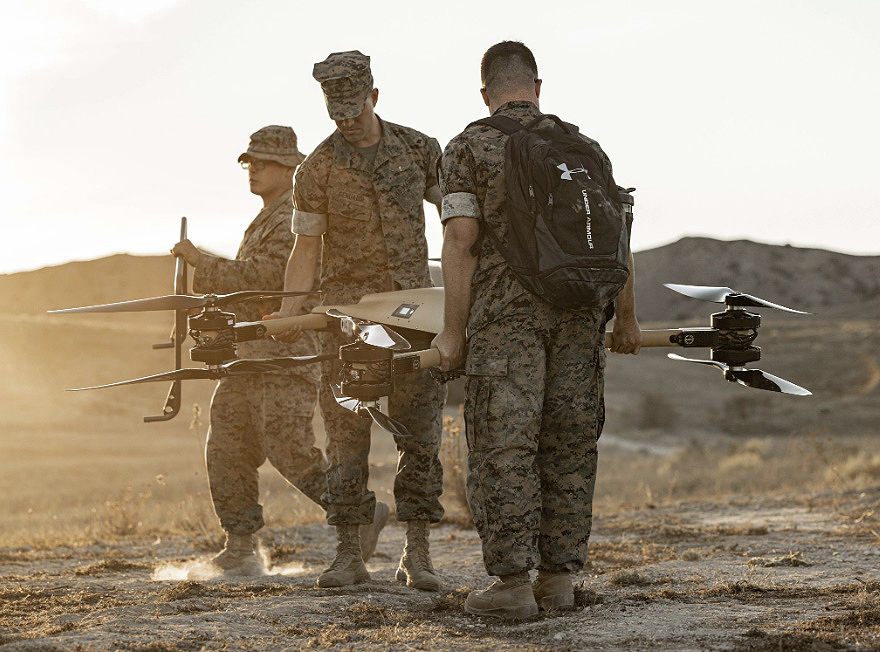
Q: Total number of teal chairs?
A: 0